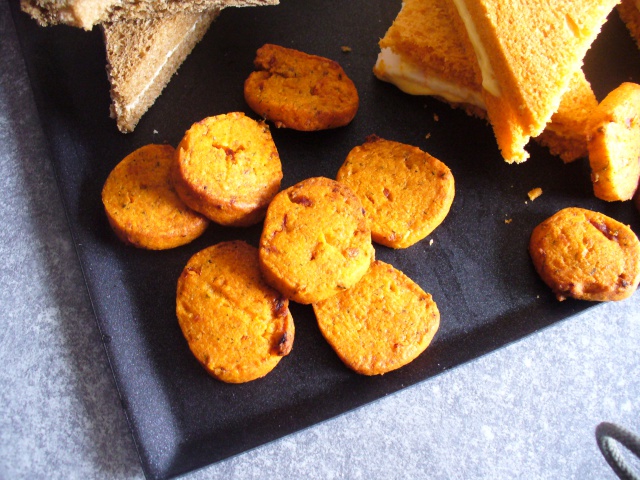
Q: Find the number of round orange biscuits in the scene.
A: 9